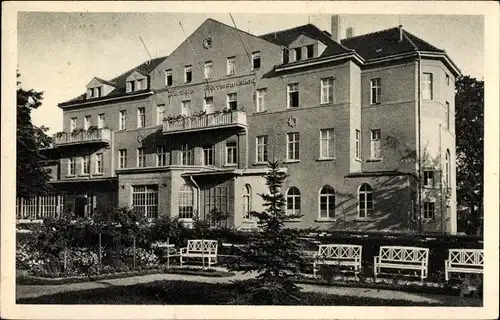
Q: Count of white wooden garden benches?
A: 4